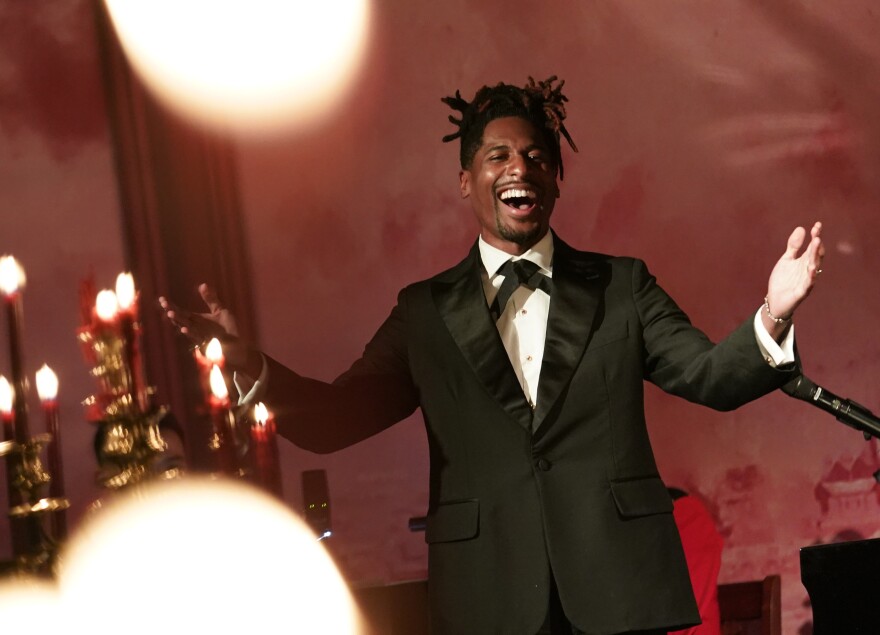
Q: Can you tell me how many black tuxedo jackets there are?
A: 1